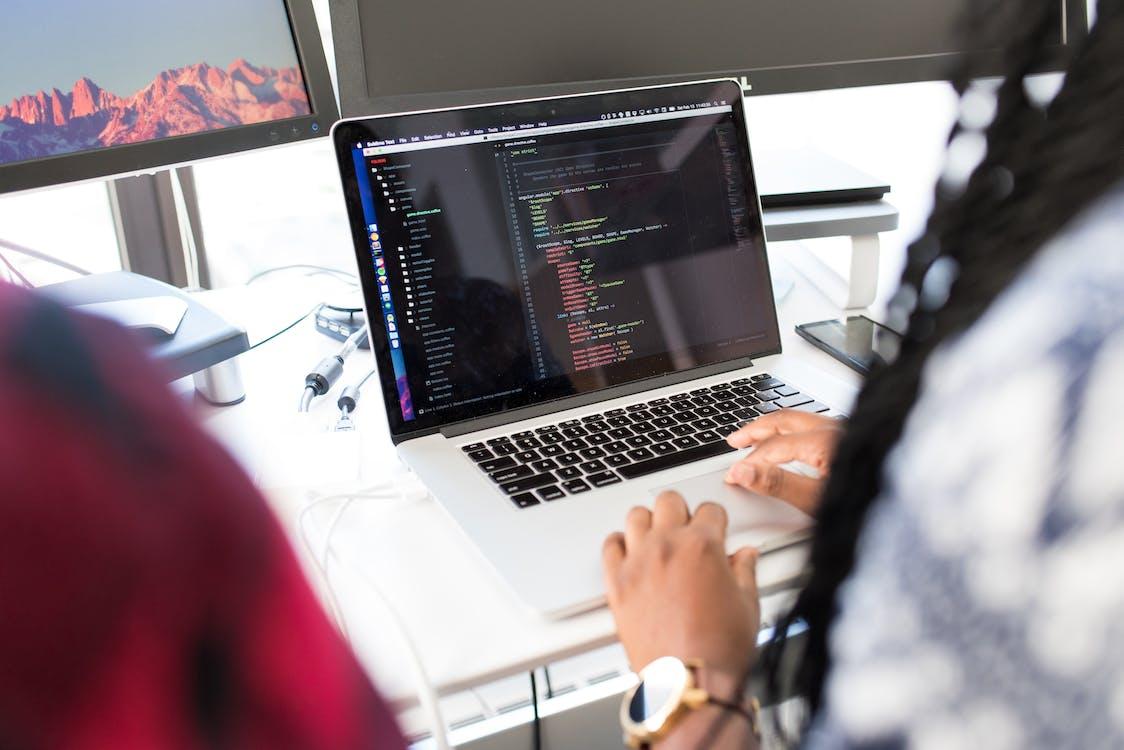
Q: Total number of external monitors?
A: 2